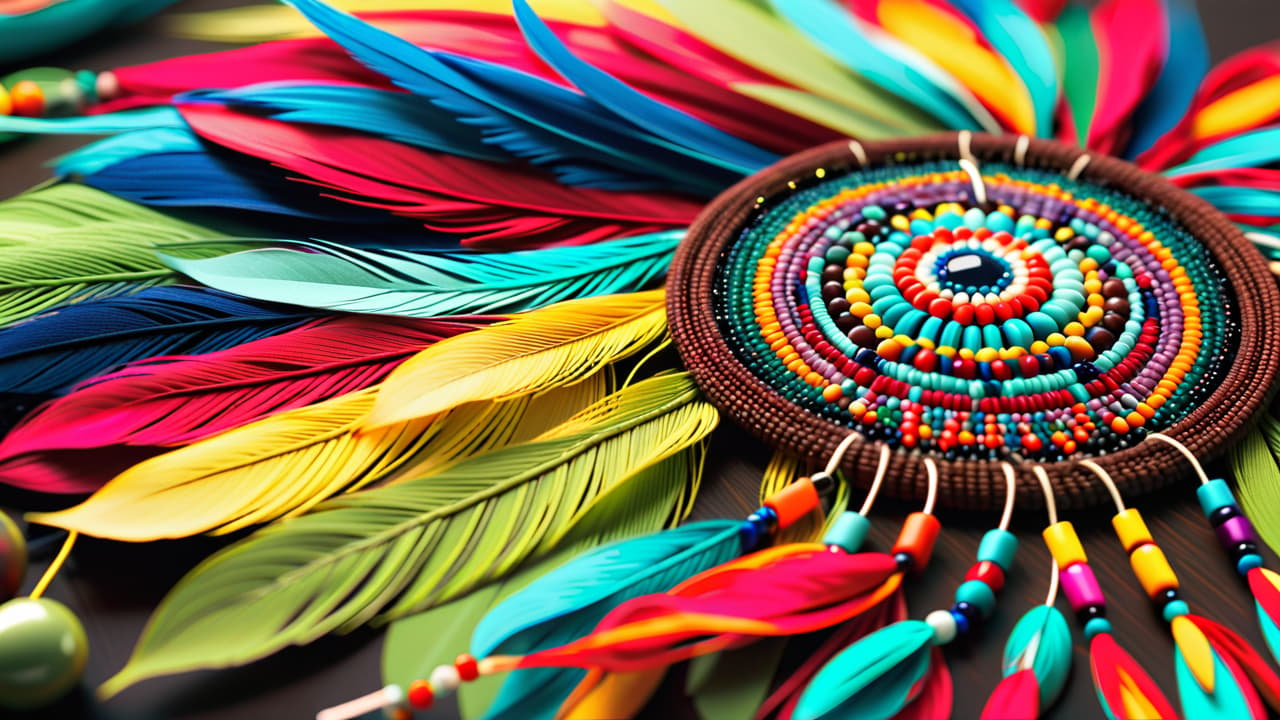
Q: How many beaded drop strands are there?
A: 7